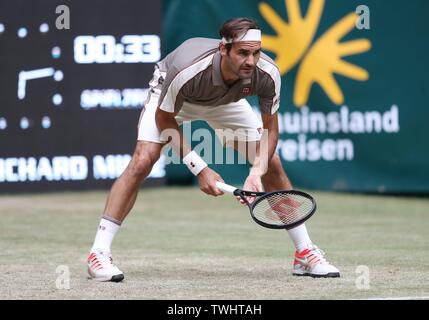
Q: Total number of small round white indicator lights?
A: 9